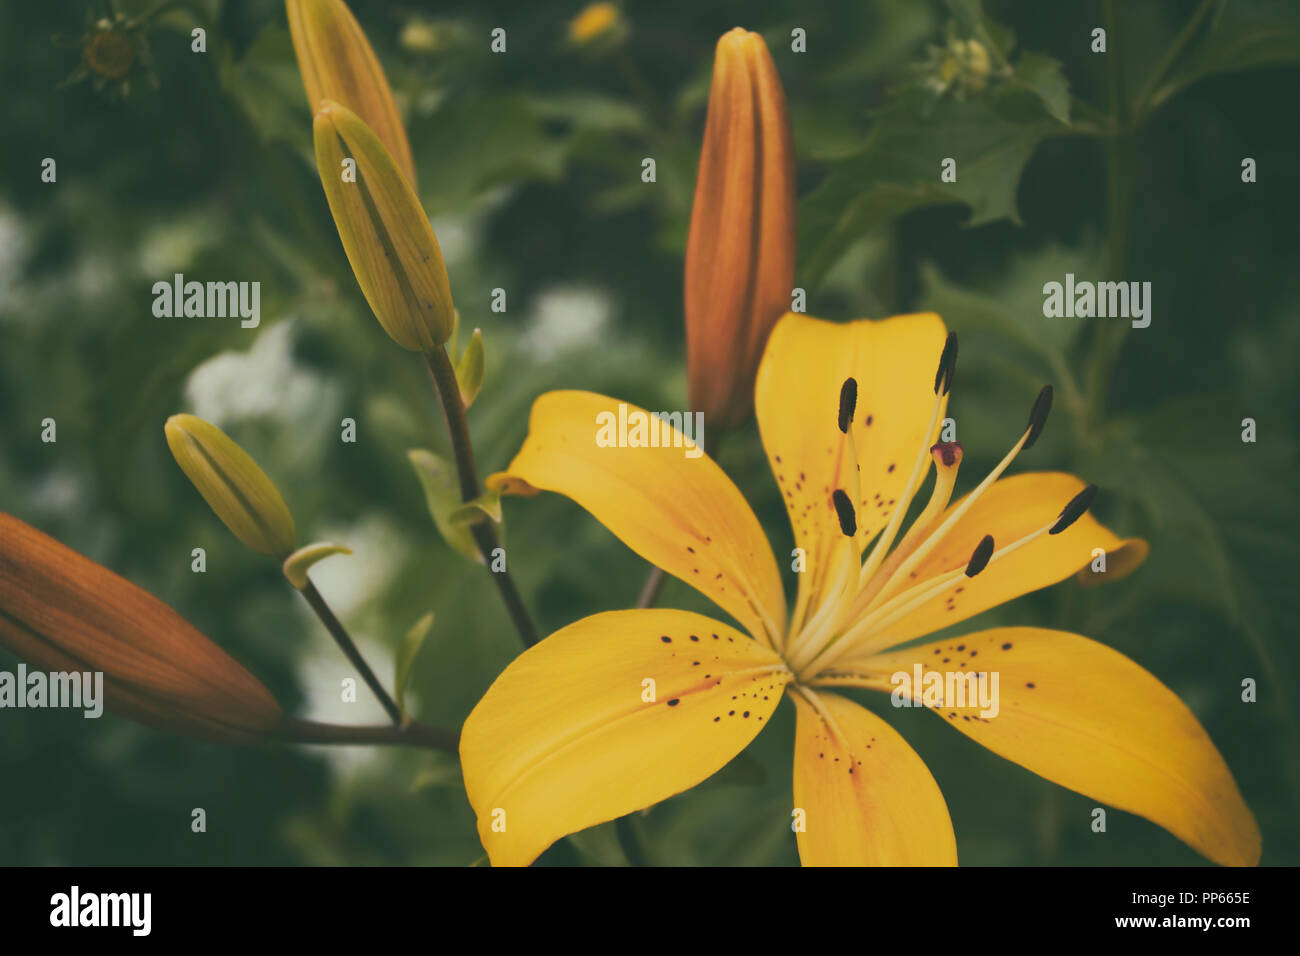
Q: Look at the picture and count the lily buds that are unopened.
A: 5